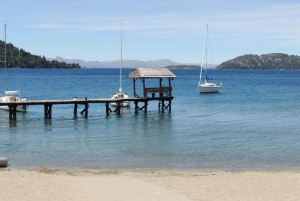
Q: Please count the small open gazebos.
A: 1